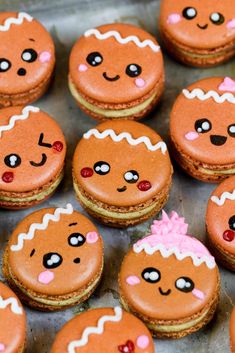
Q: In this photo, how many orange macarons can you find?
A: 12